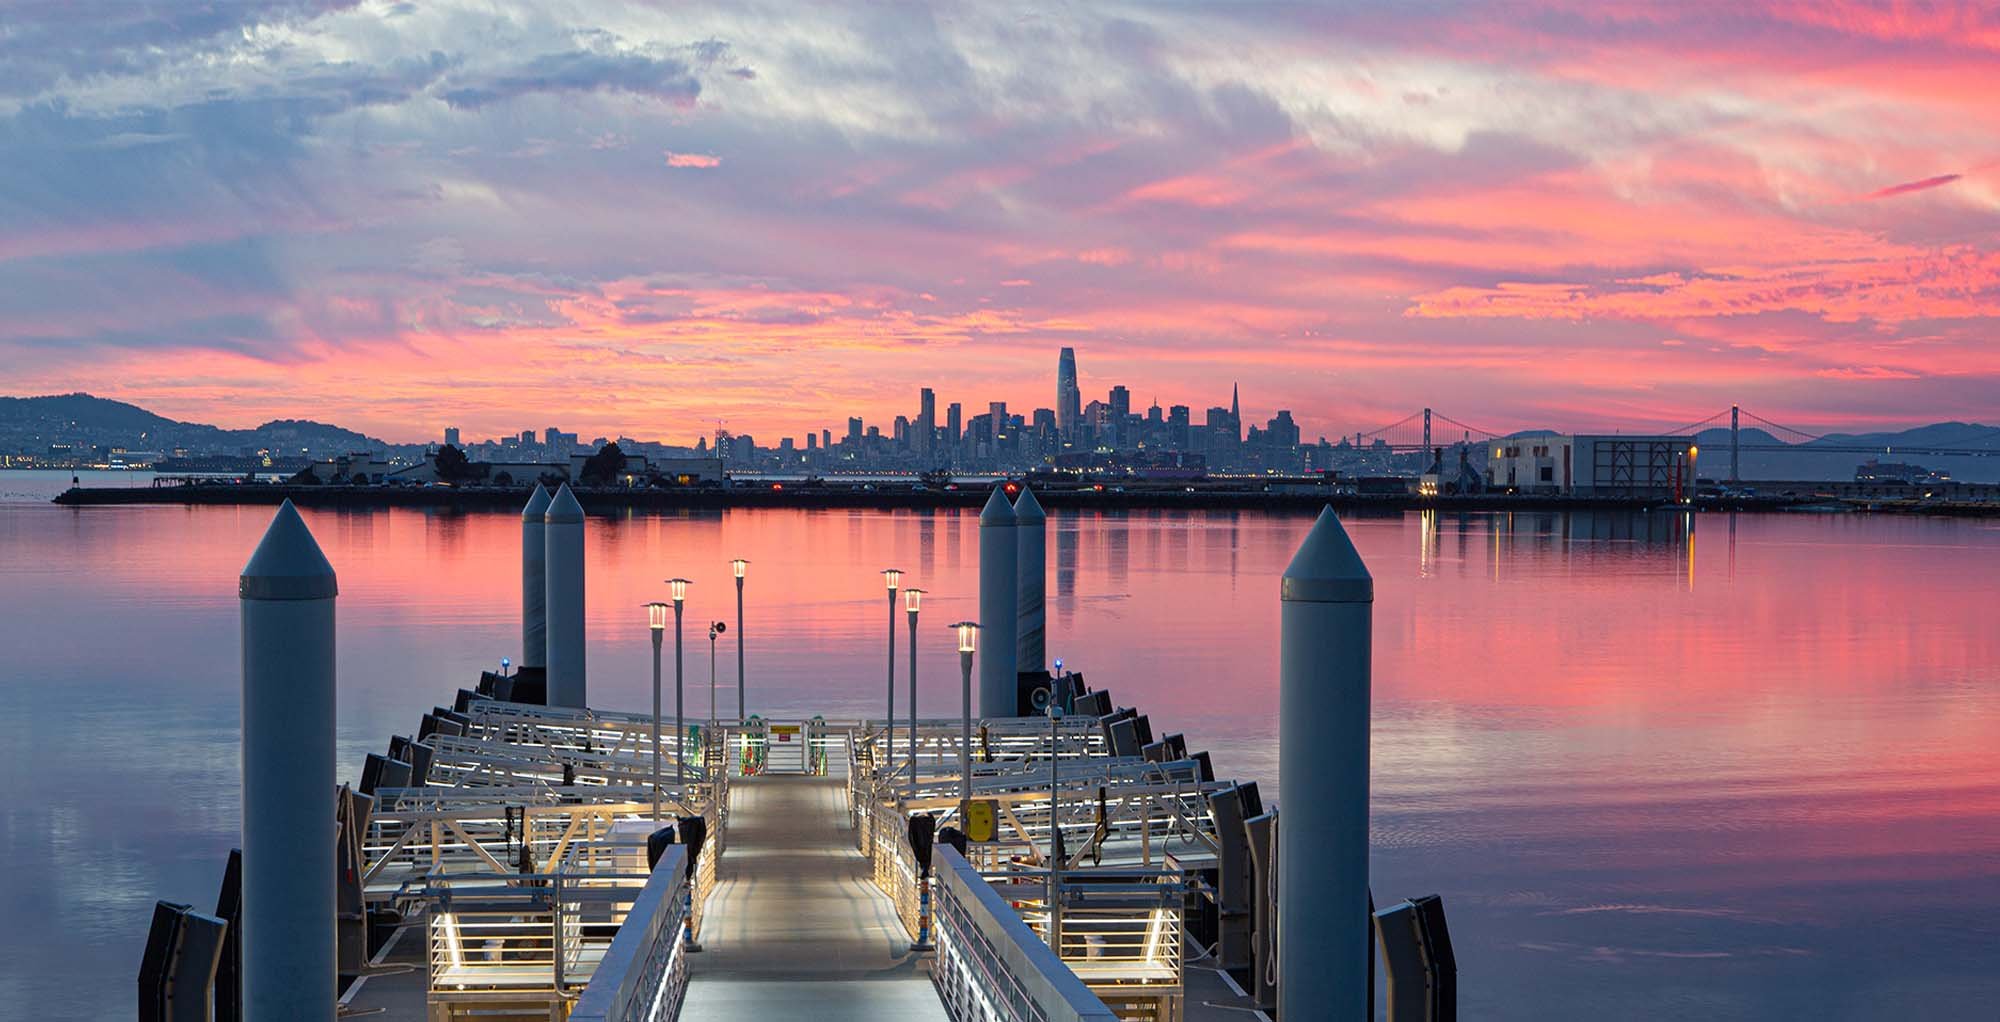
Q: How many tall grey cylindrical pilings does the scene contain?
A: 6